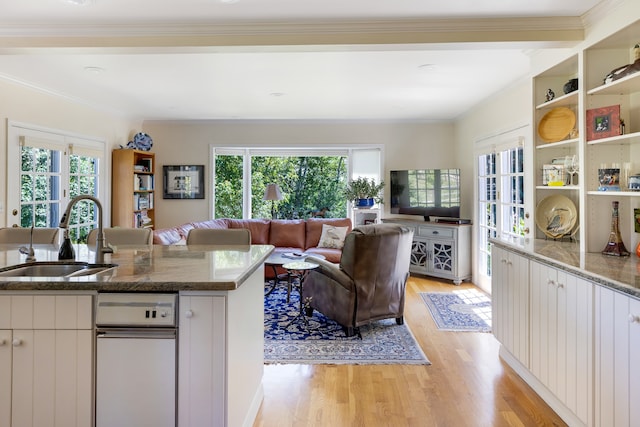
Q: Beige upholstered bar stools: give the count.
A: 3